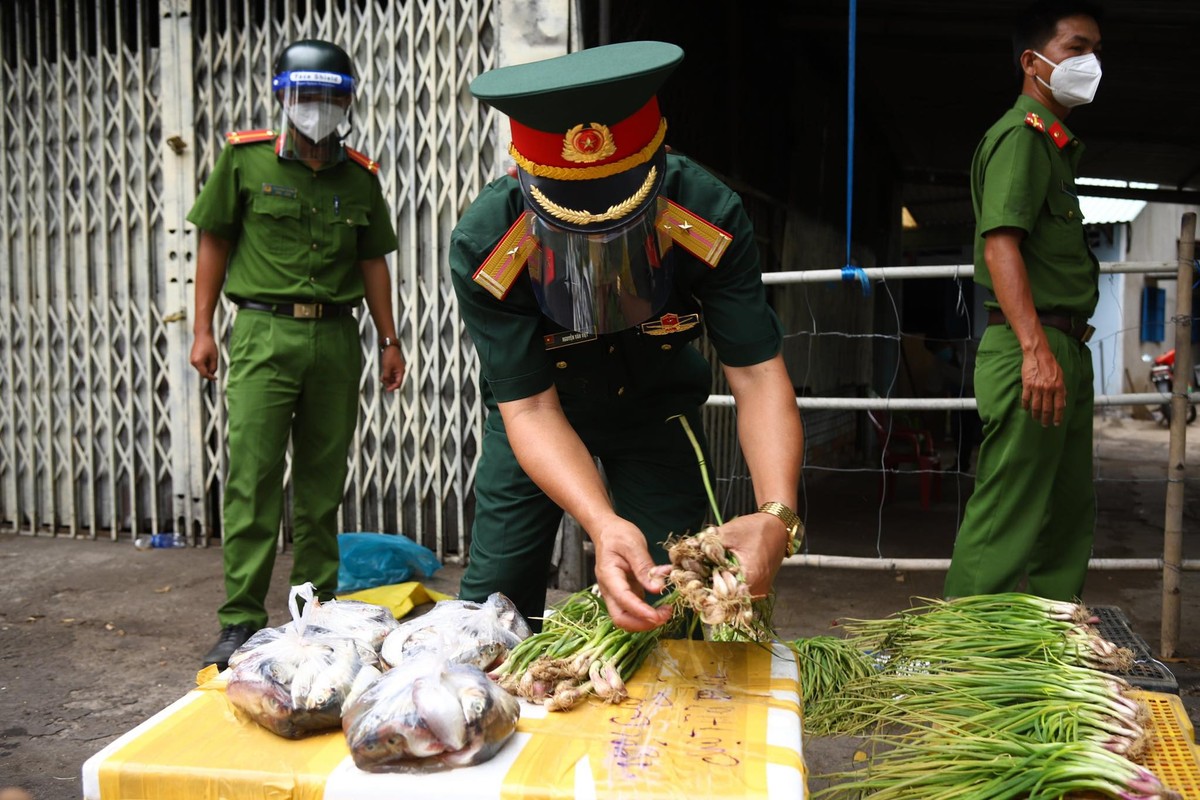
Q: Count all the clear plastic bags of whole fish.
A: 4